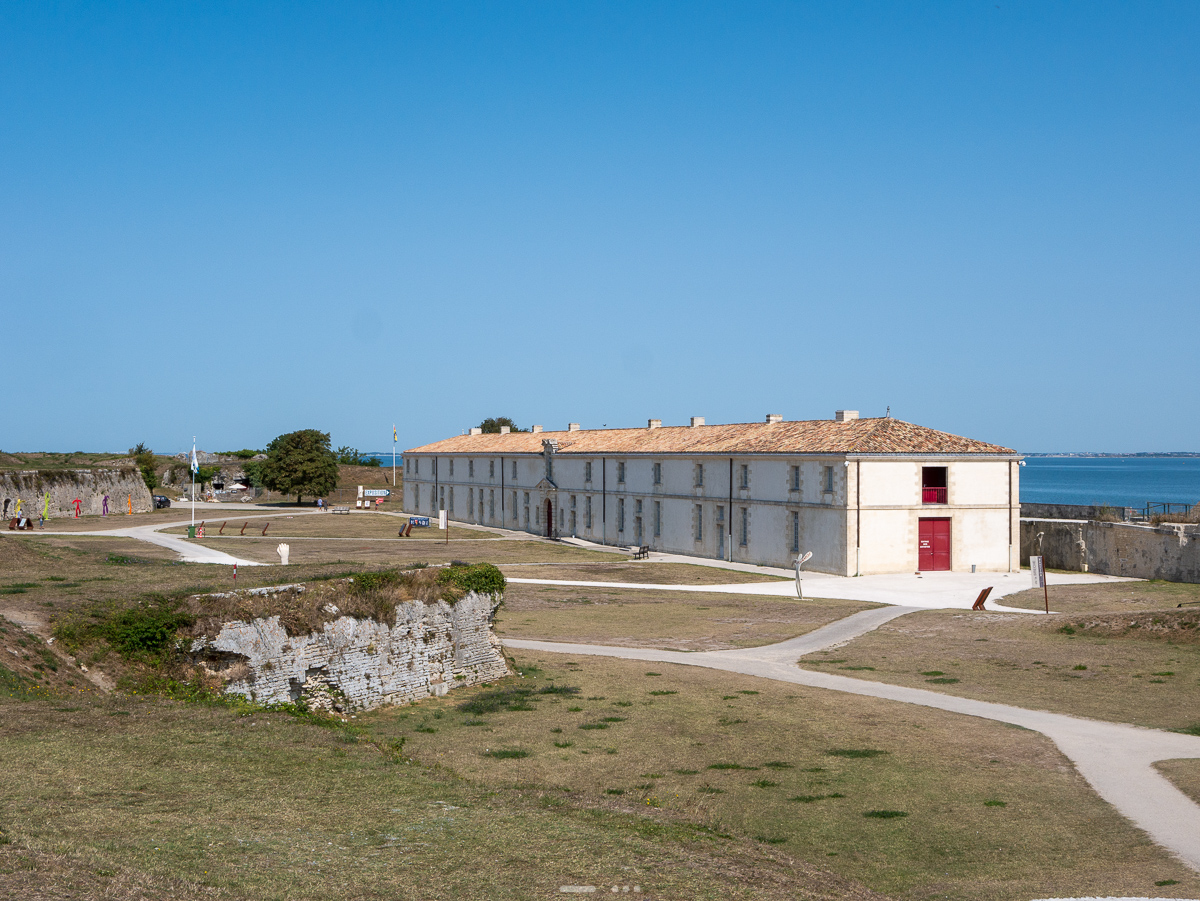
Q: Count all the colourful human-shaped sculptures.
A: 5